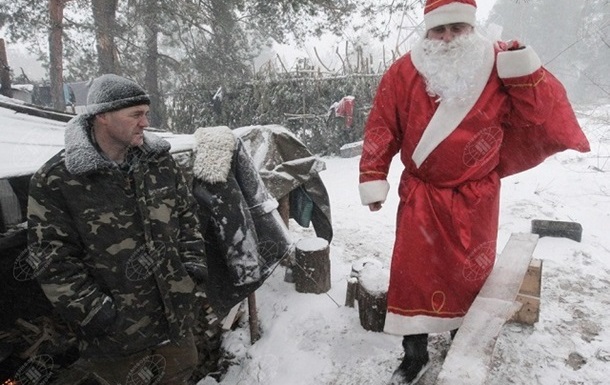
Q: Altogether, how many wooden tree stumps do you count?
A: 2